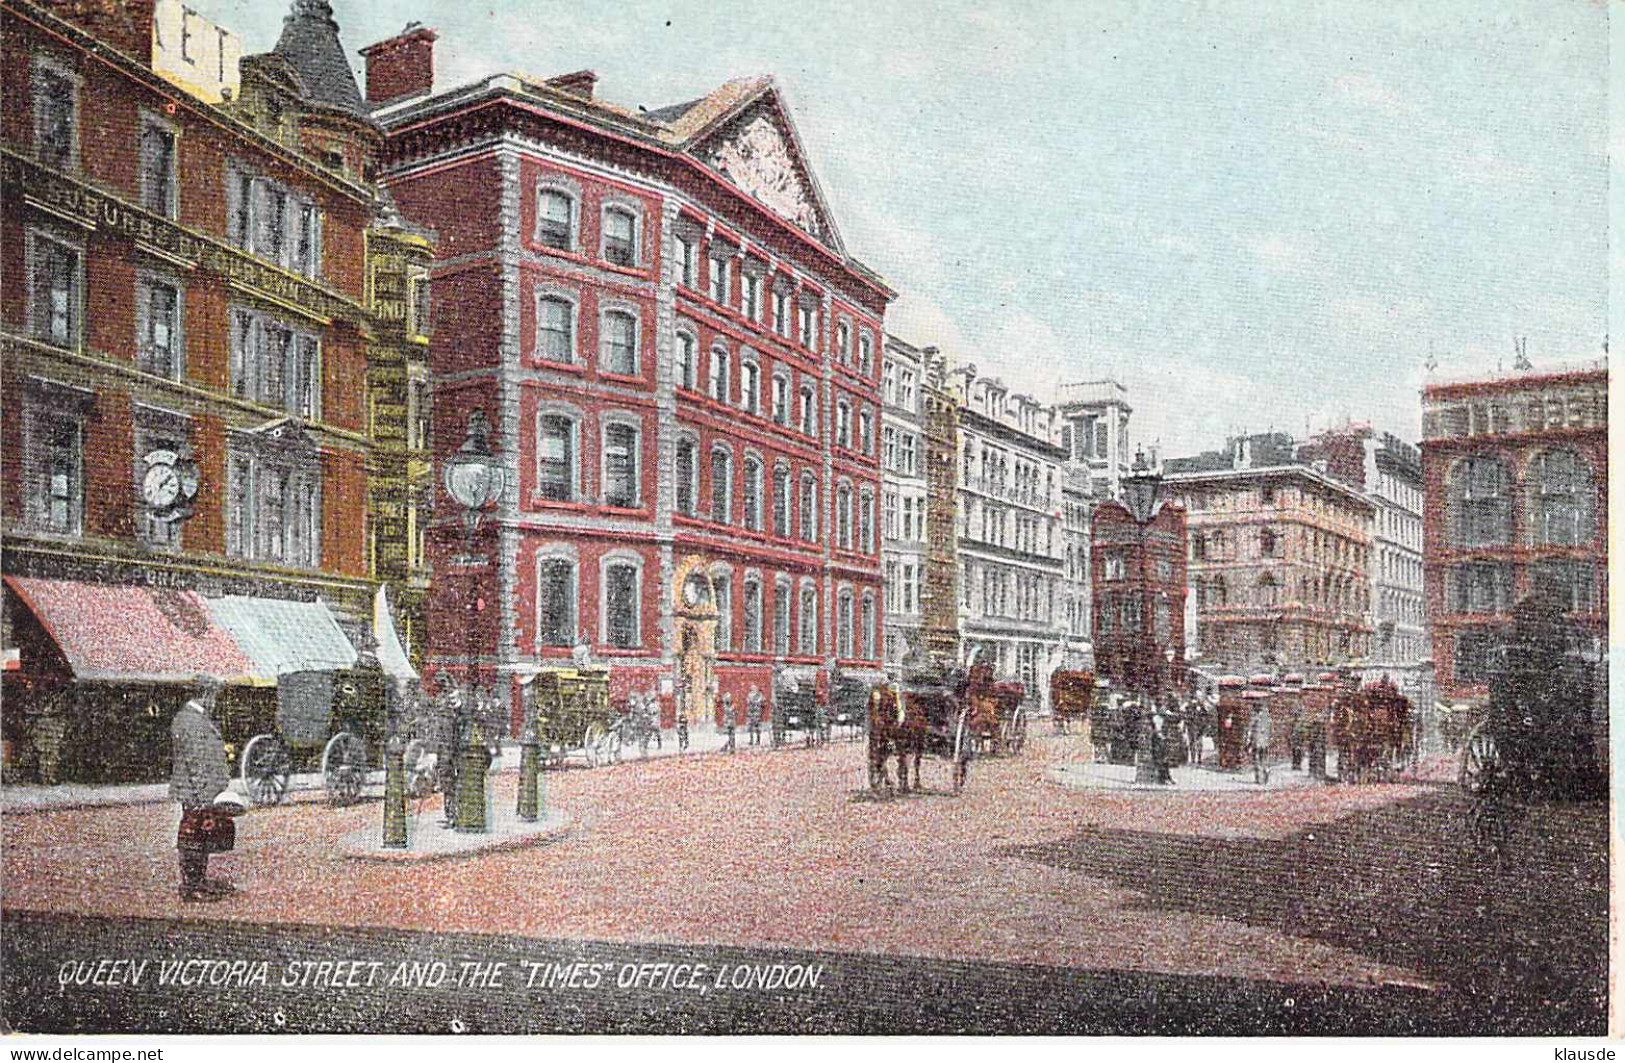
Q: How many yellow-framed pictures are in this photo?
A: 0